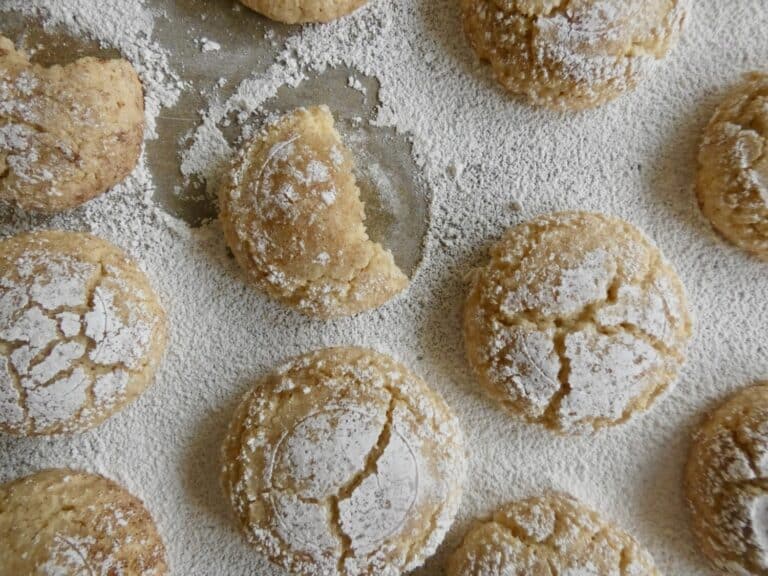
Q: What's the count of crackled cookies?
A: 11